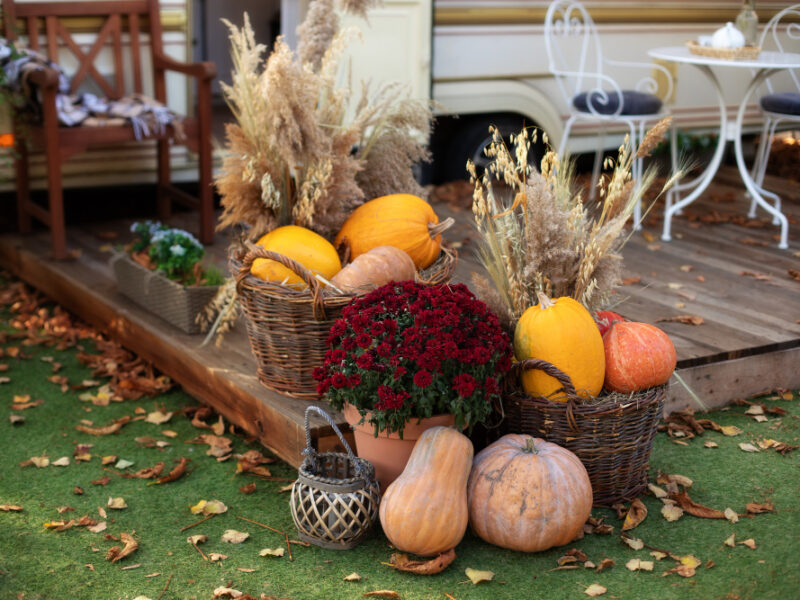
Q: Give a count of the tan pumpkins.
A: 3